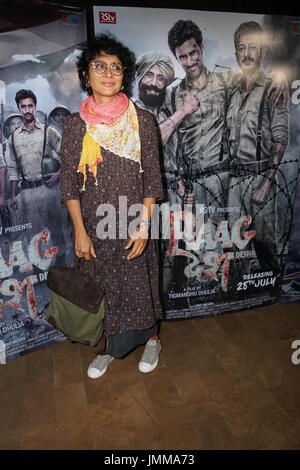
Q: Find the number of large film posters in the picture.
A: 2